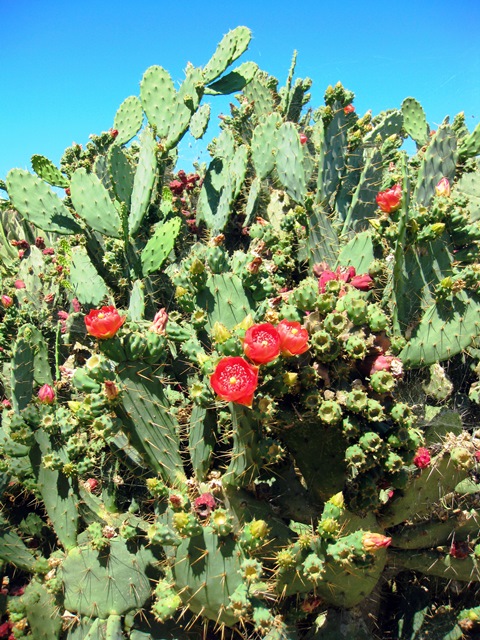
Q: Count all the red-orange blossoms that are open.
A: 5